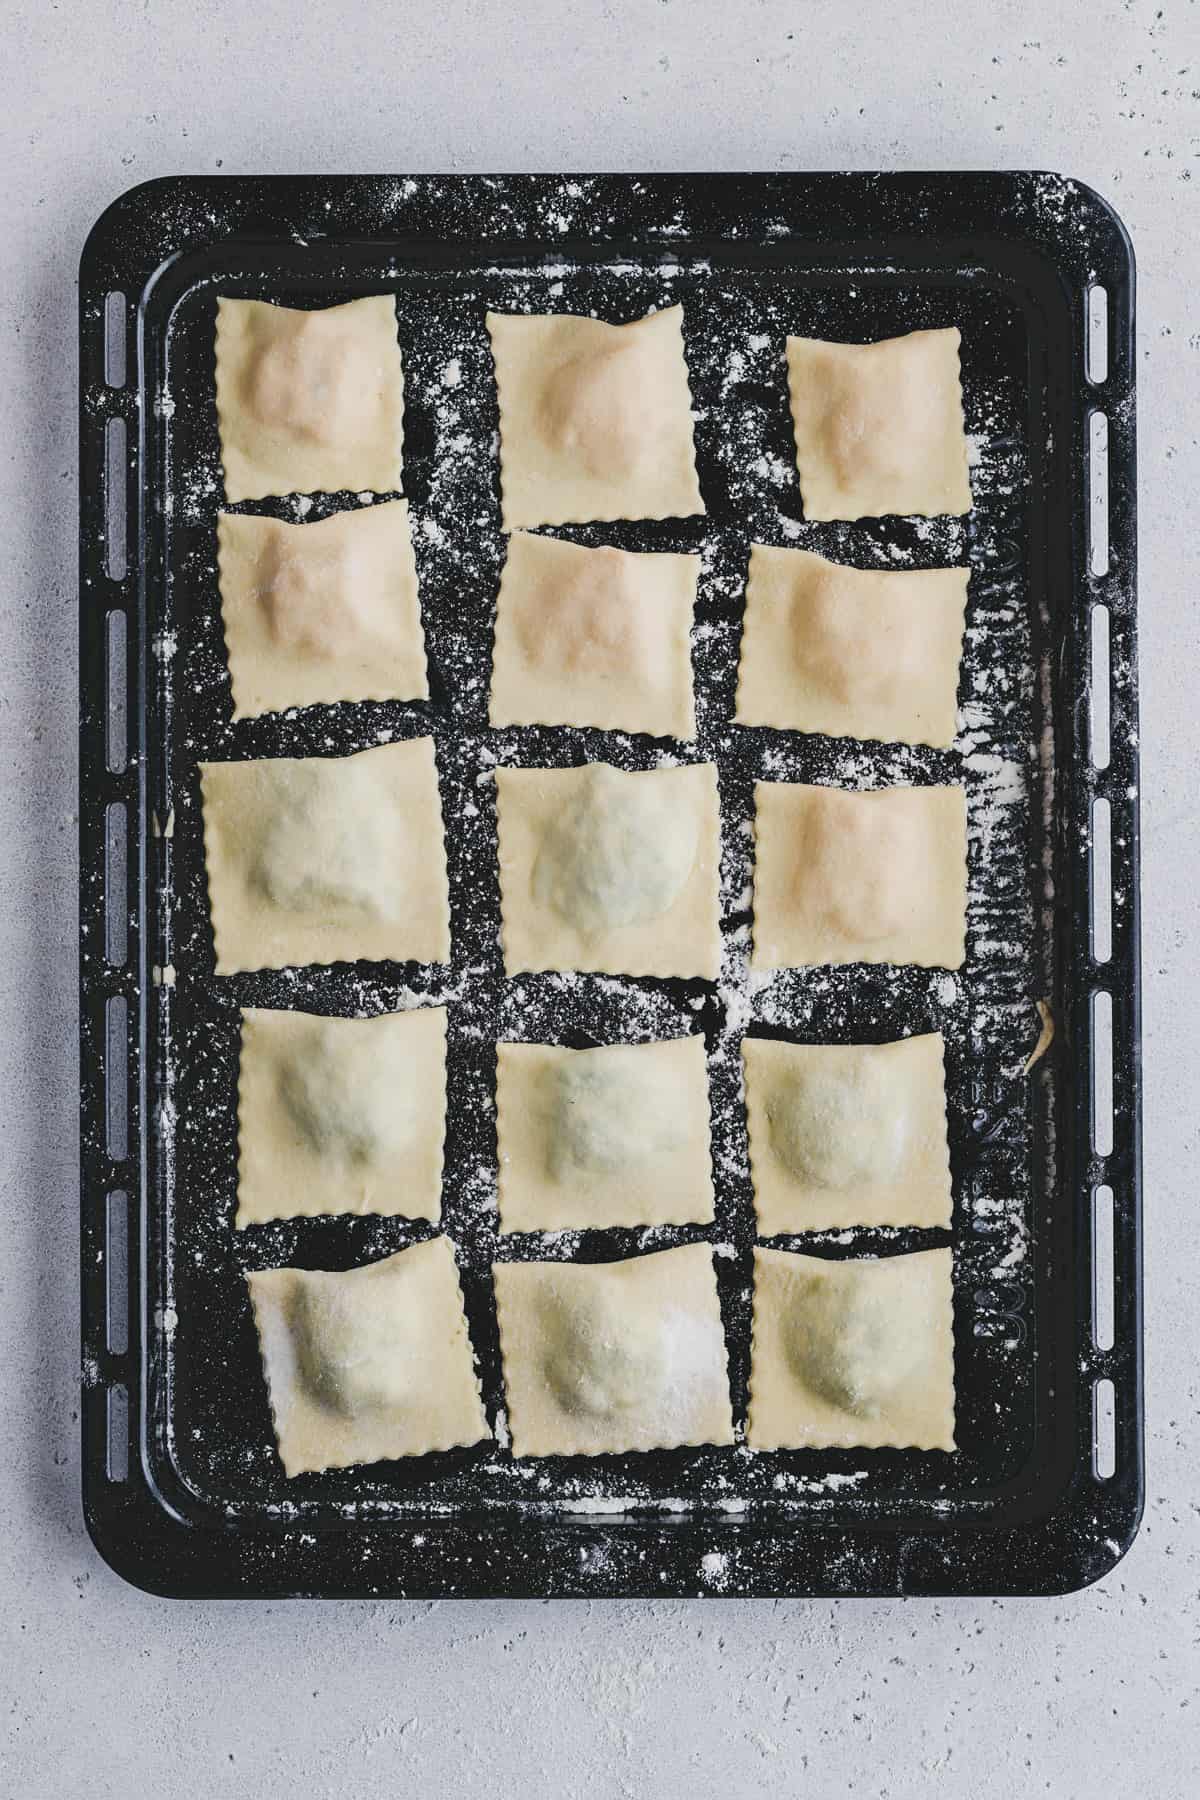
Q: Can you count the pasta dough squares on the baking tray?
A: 15